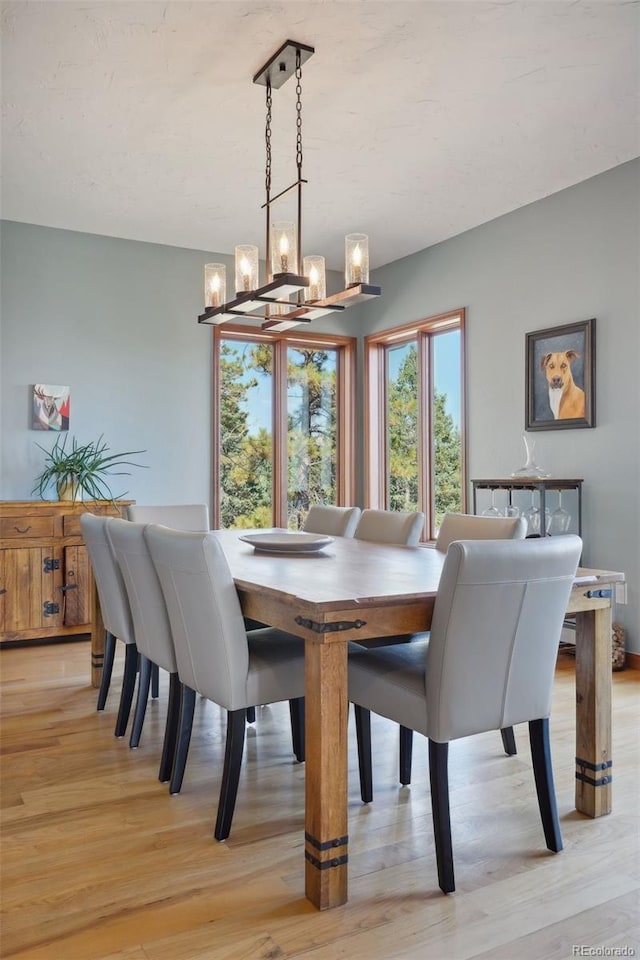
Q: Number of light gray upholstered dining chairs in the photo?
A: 8